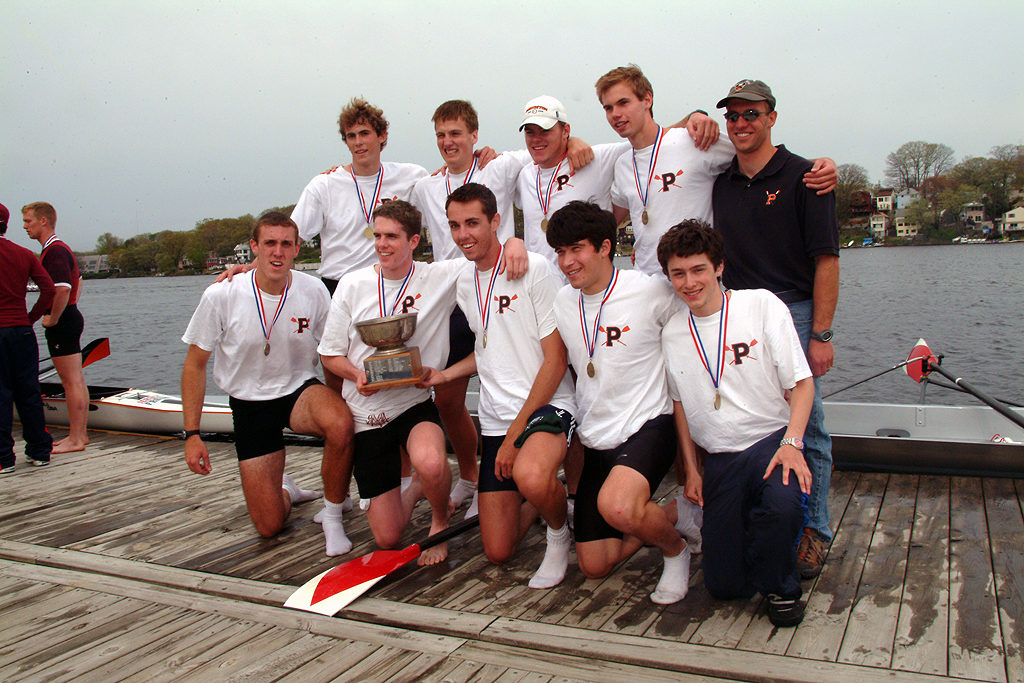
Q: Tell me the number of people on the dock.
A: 12